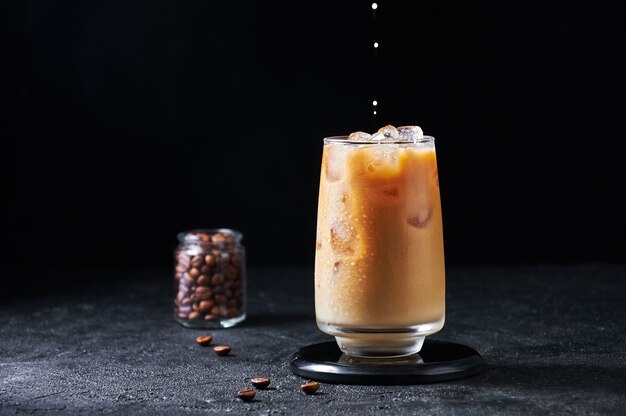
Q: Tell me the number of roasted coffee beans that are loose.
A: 5